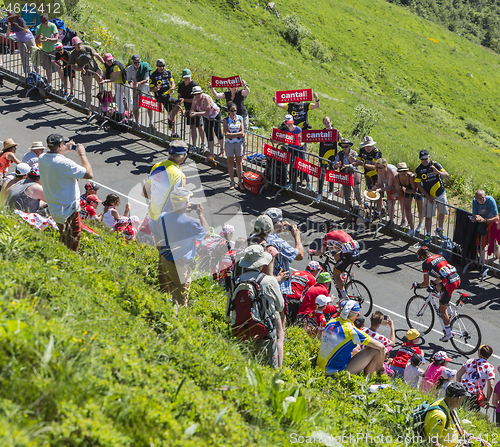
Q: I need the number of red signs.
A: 8